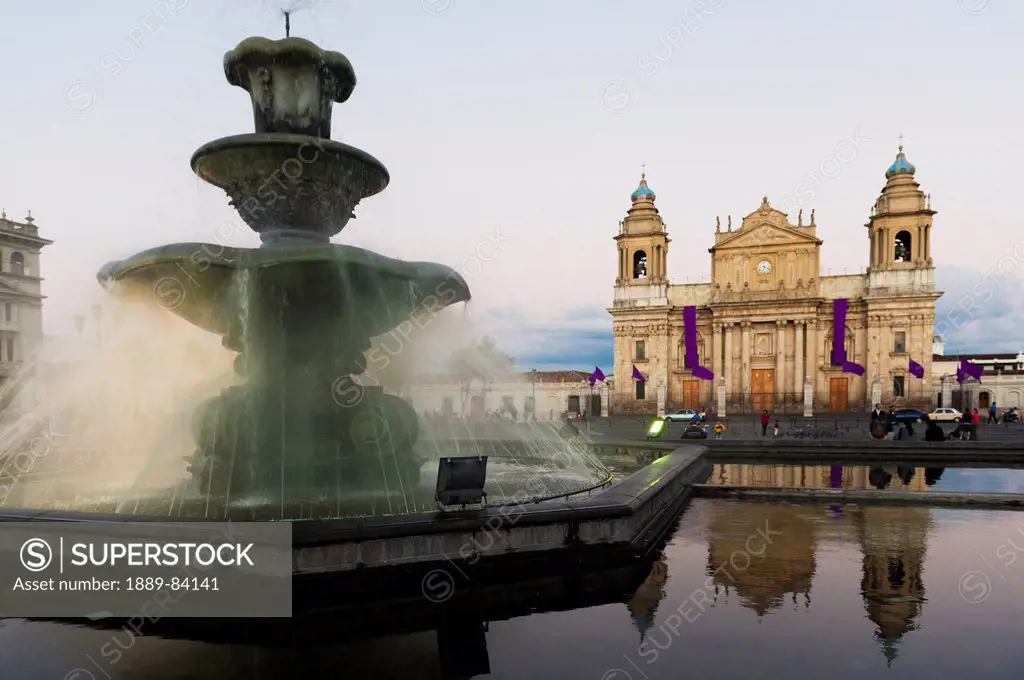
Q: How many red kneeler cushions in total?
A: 0